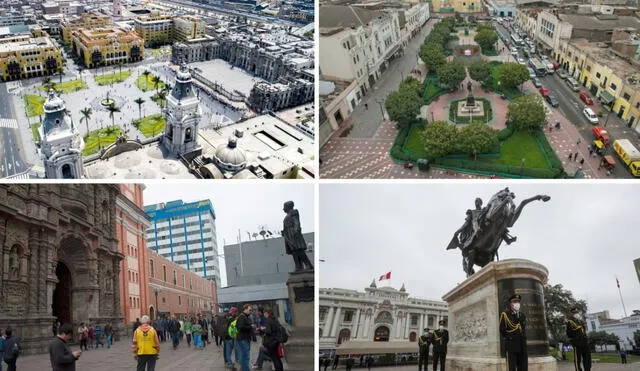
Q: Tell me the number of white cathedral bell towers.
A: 2